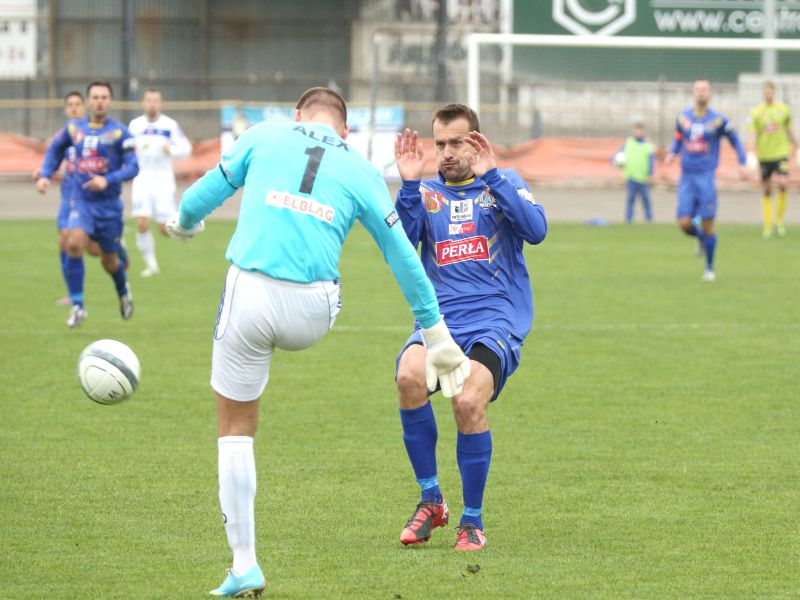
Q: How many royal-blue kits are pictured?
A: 4